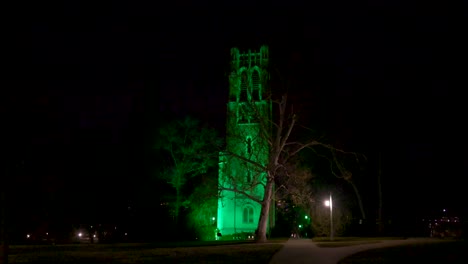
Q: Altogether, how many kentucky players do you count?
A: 0